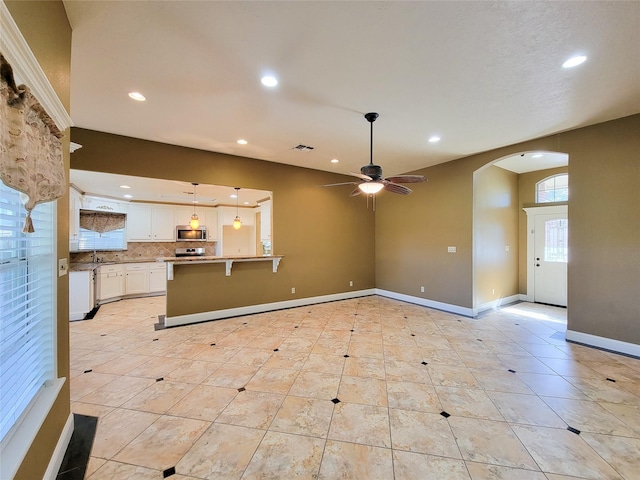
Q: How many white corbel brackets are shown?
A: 3